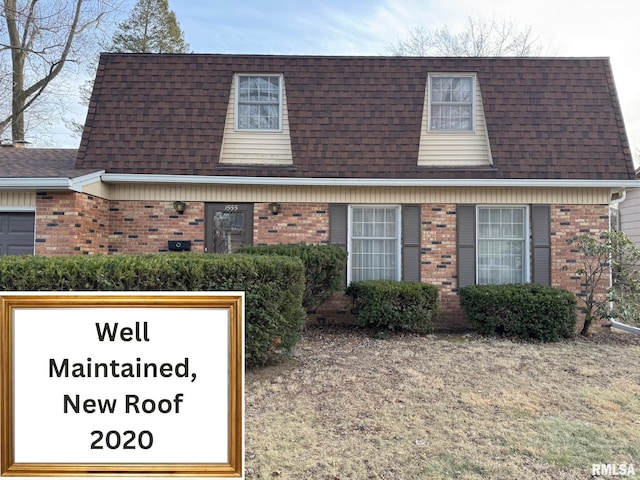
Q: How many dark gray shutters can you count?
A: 4